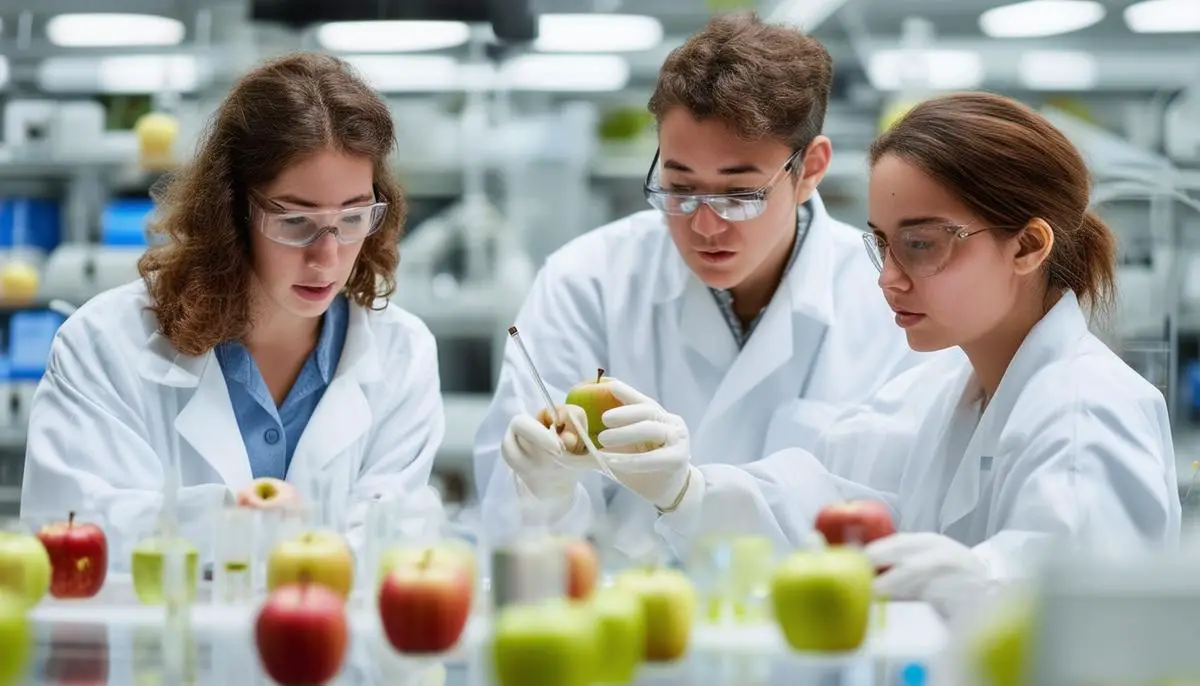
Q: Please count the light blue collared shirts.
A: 1